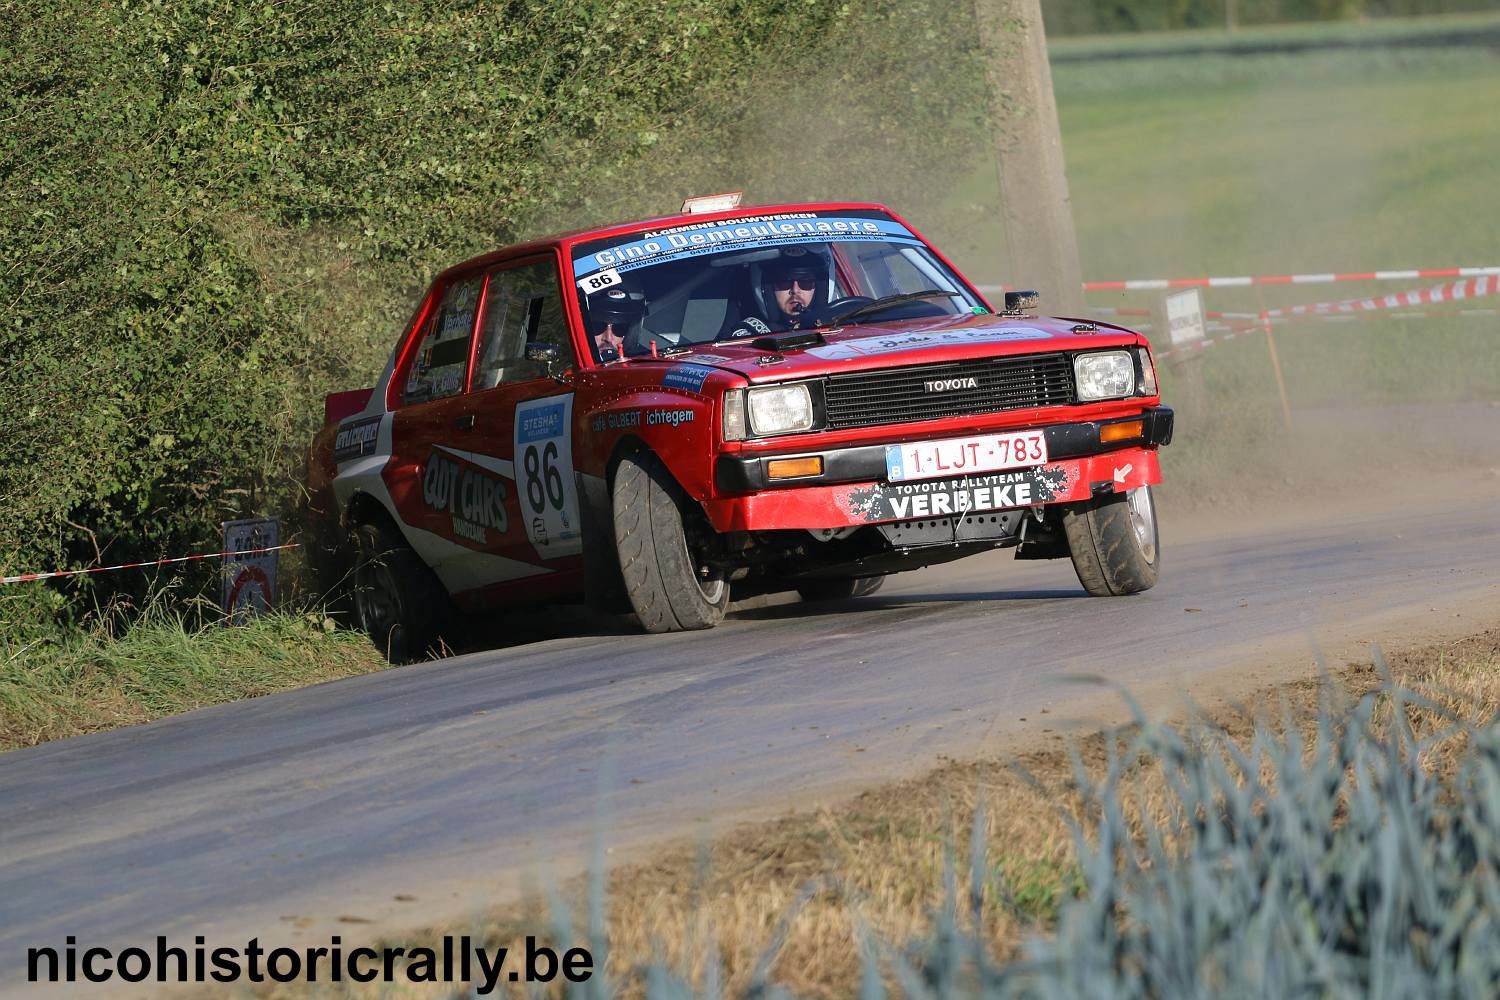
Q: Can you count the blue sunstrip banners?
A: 1